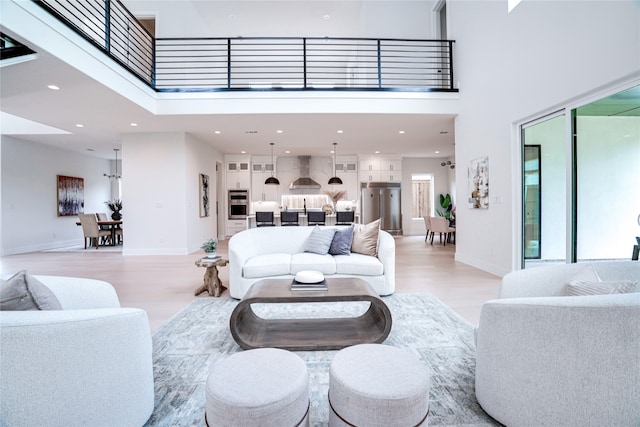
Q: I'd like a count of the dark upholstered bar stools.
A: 4